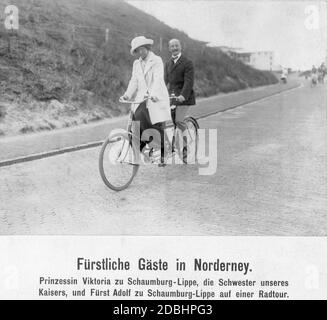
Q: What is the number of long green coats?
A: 0